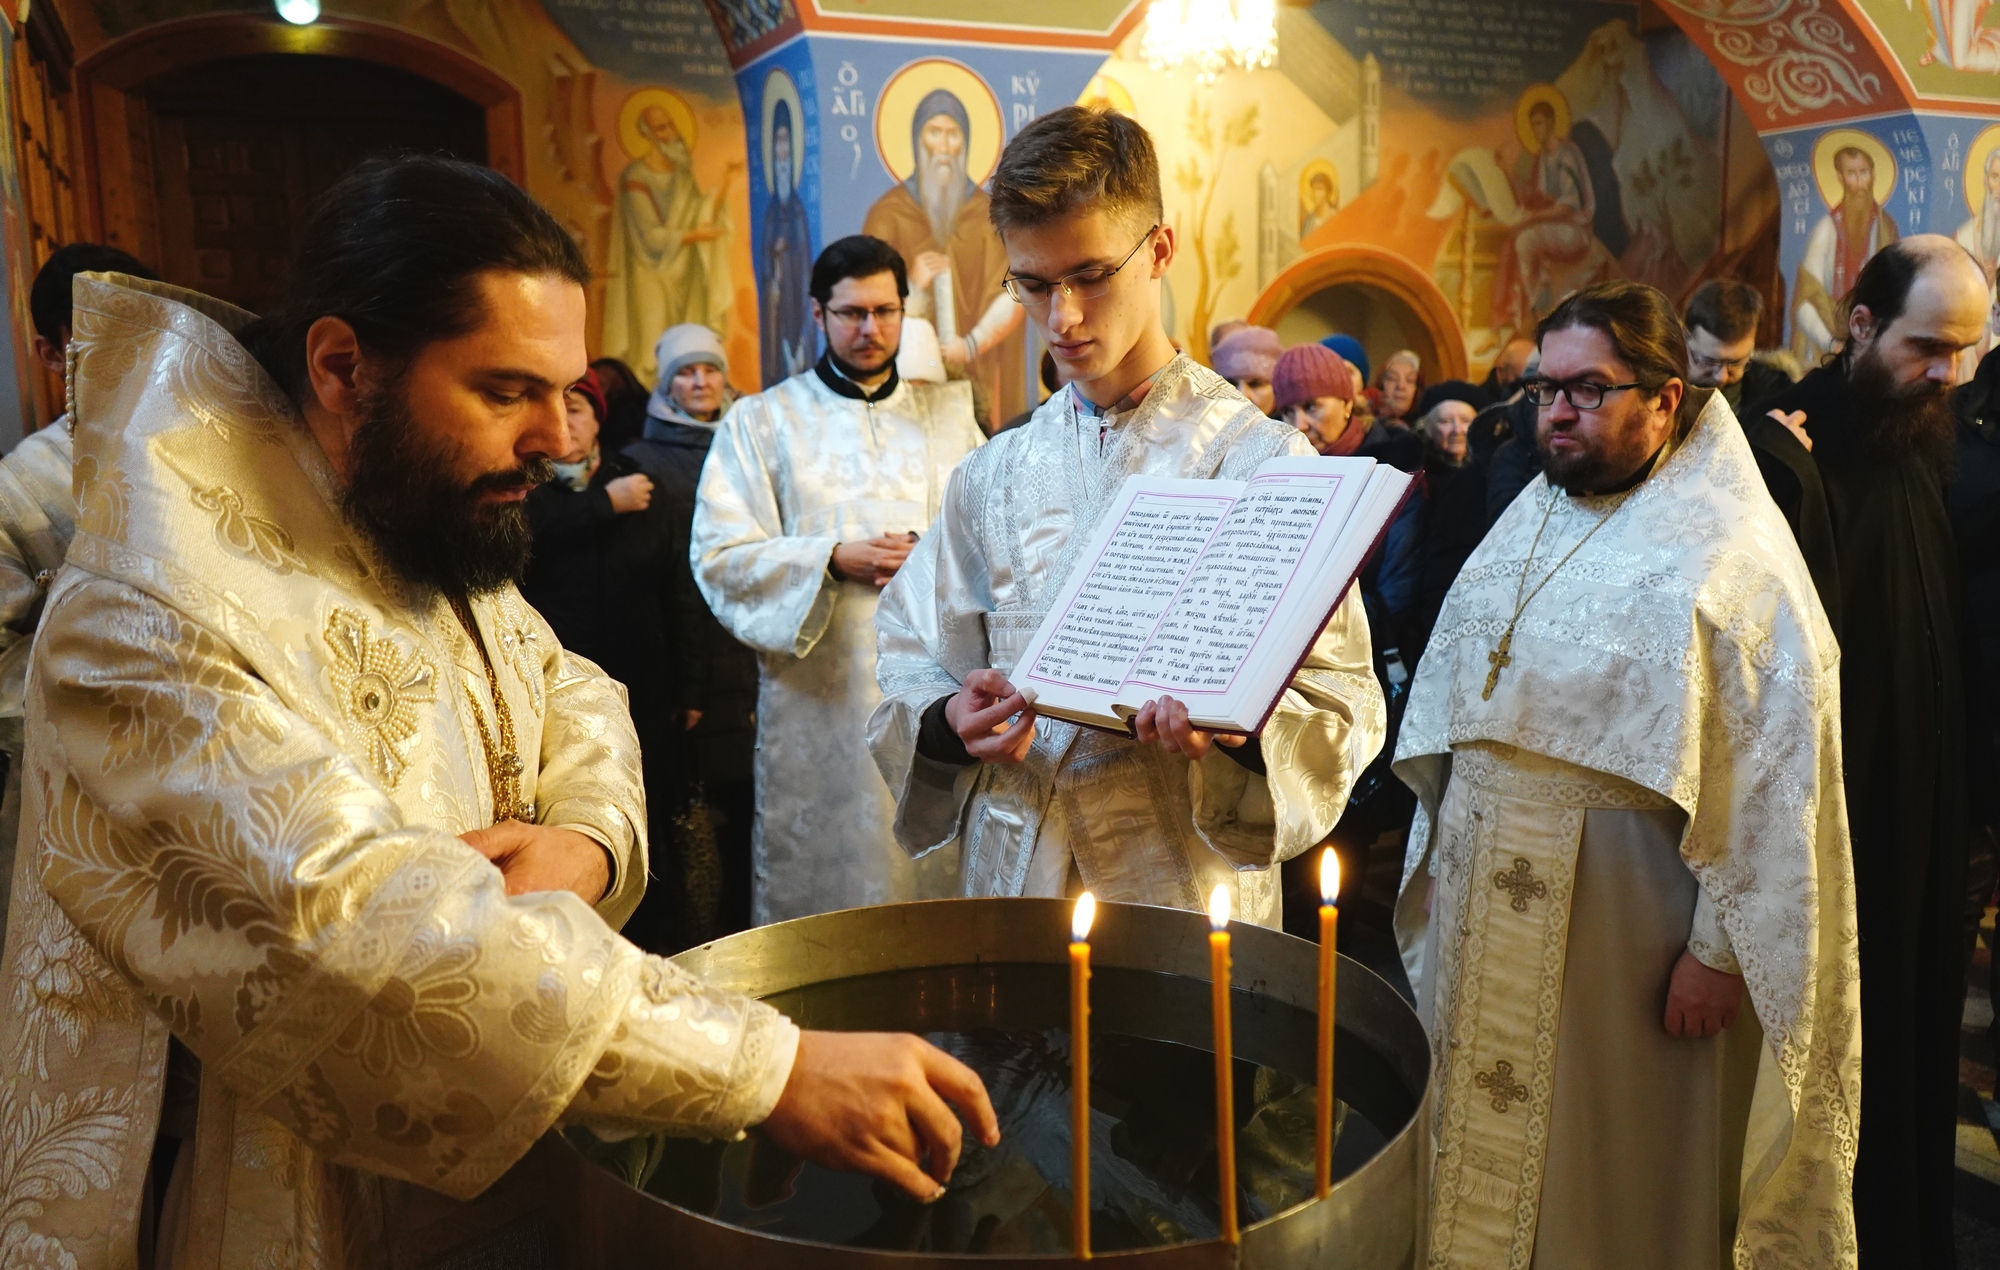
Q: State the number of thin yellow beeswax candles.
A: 3